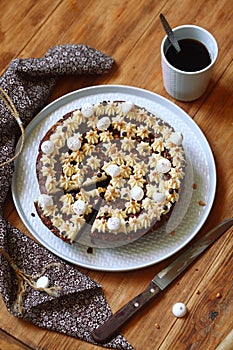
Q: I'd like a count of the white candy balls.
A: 15